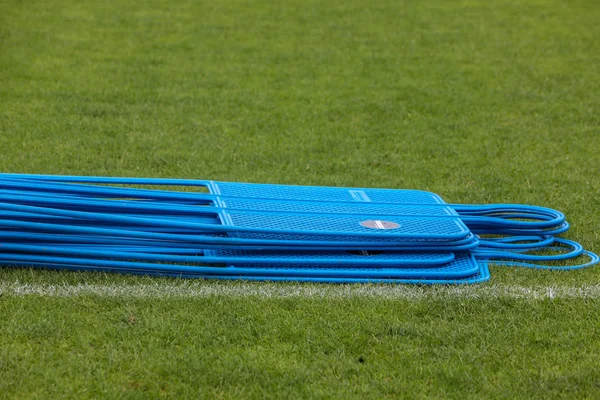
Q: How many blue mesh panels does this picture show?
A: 6